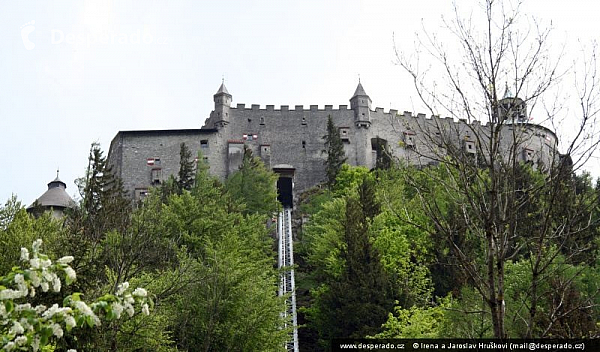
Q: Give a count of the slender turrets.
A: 2